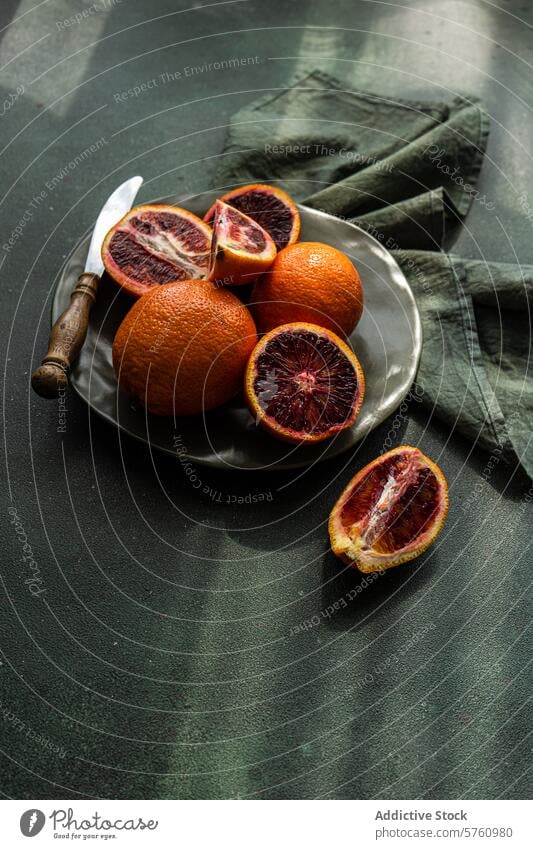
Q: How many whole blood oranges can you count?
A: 2